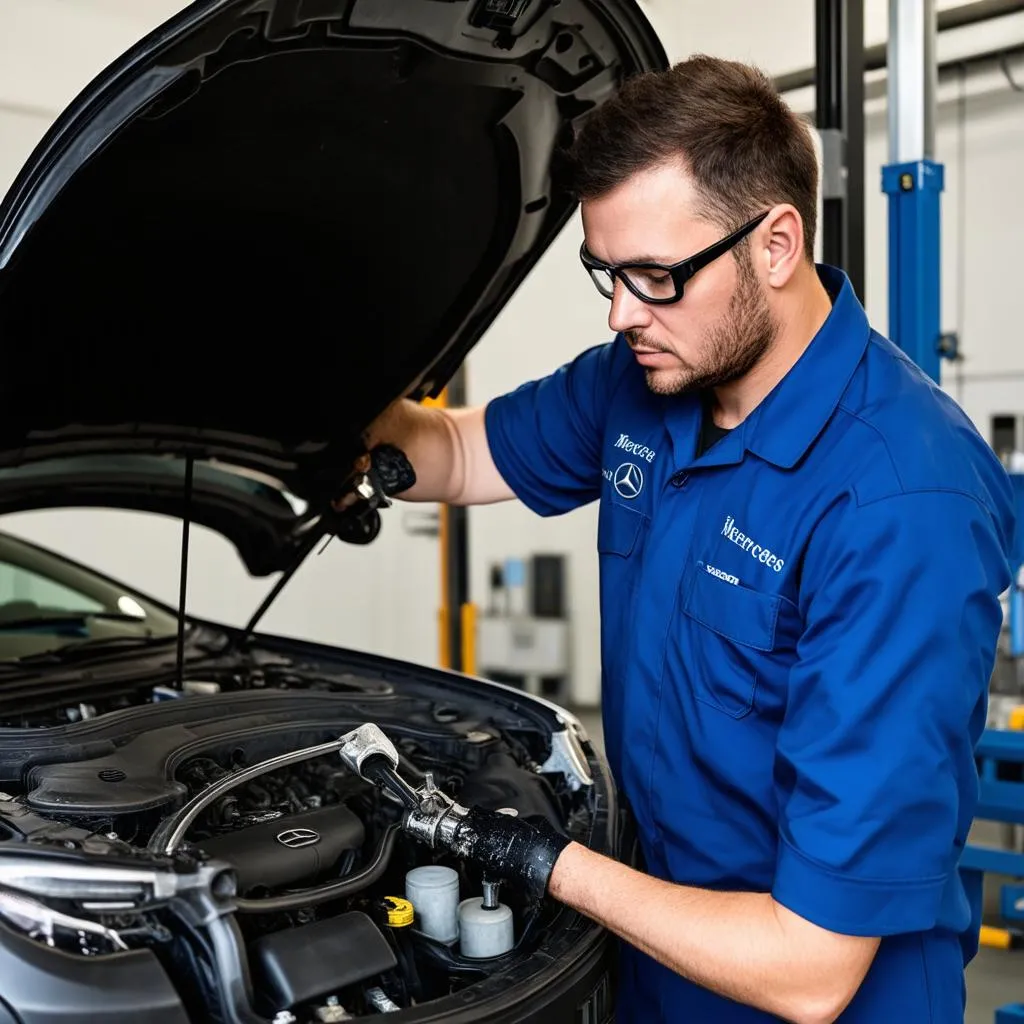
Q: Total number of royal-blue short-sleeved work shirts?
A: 1